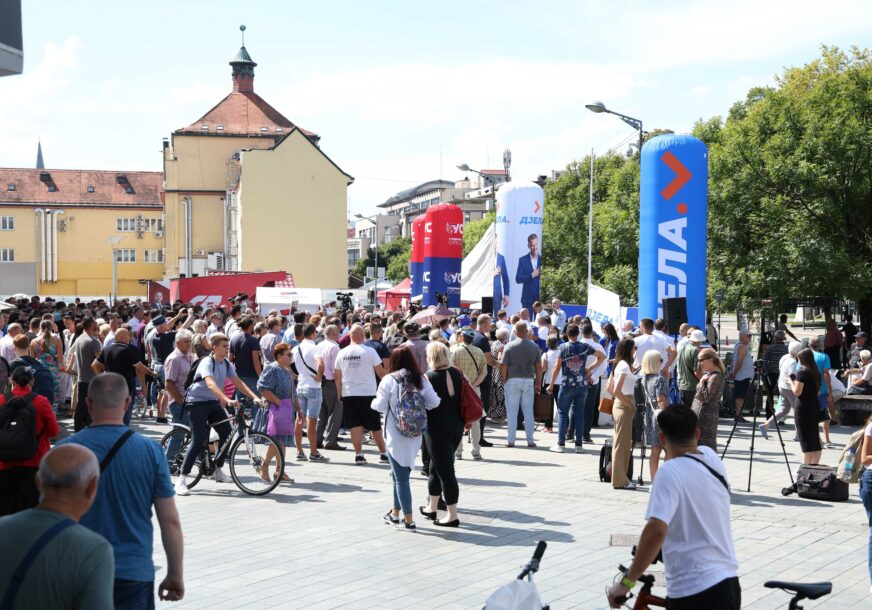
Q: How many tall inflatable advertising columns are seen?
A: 4